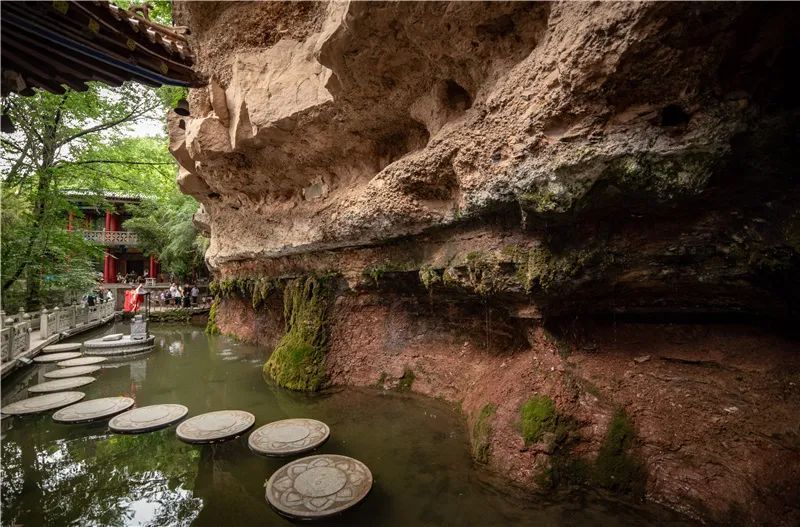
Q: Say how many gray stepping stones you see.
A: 11